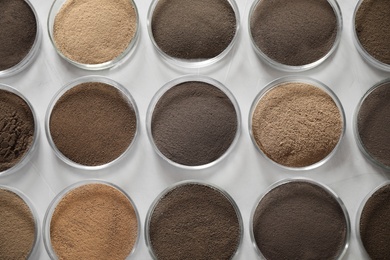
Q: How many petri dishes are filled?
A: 15